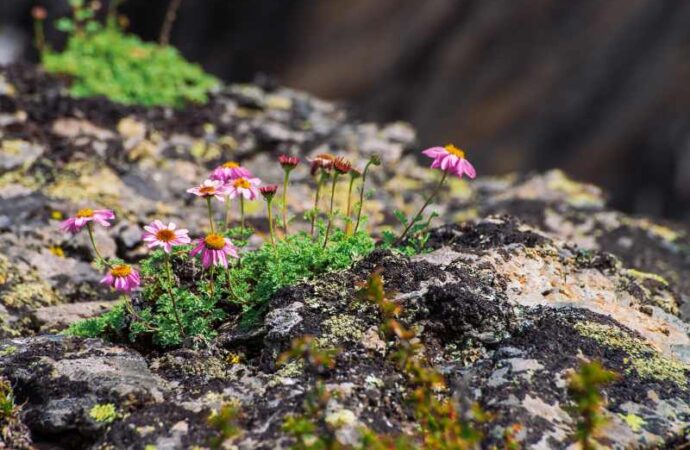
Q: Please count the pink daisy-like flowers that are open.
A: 8